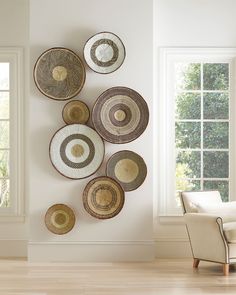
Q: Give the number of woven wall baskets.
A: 8